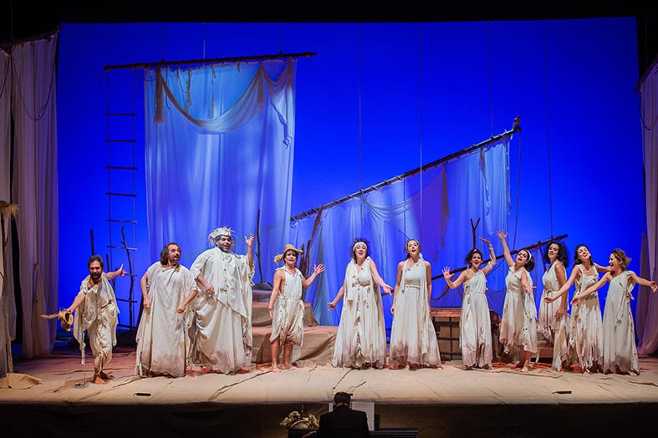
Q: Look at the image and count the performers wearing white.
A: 11